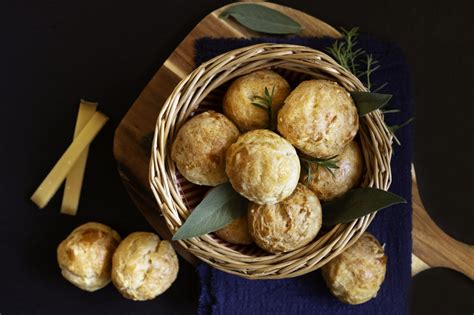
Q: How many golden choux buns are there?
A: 10